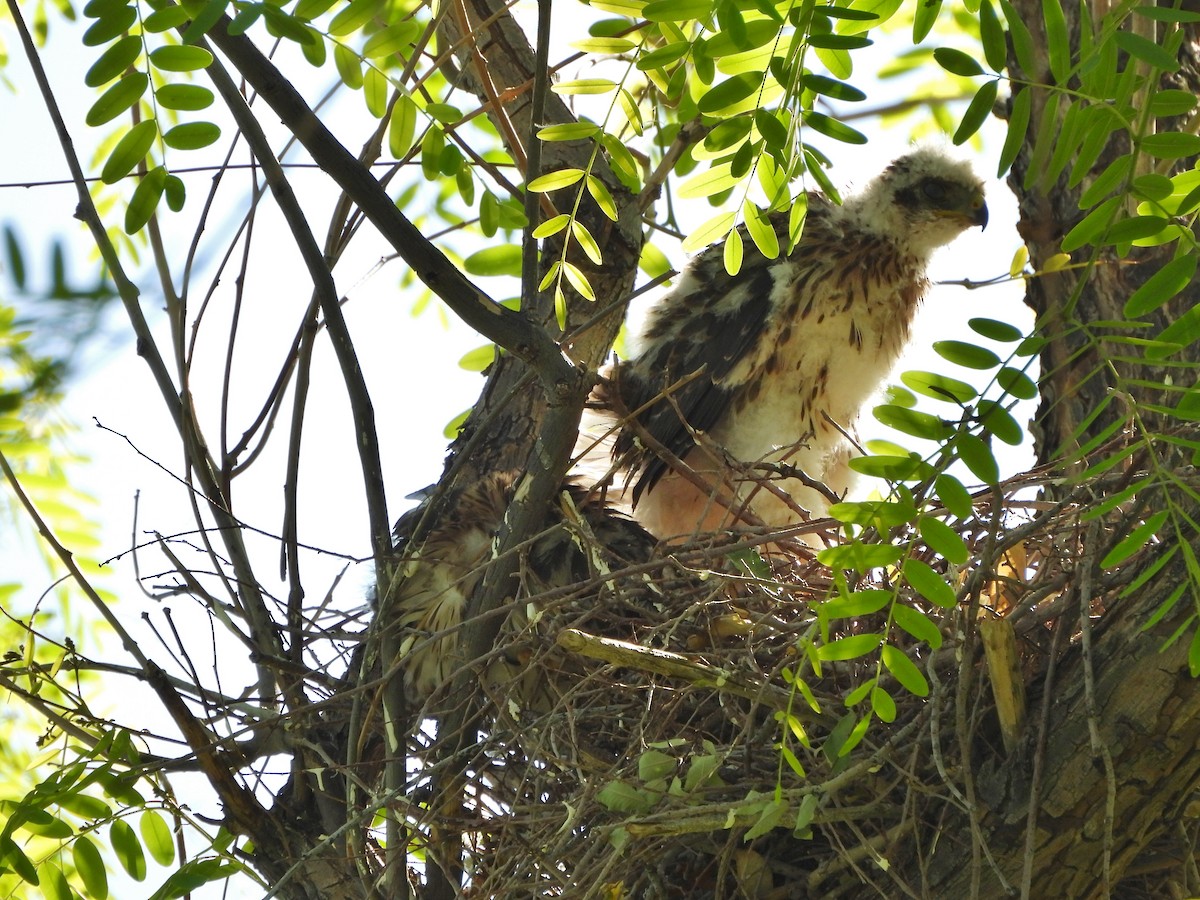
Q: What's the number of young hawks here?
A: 2